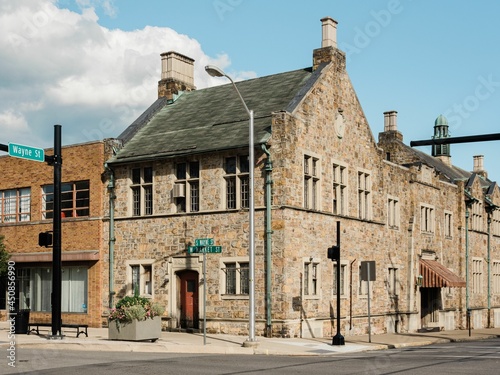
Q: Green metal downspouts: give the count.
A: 4